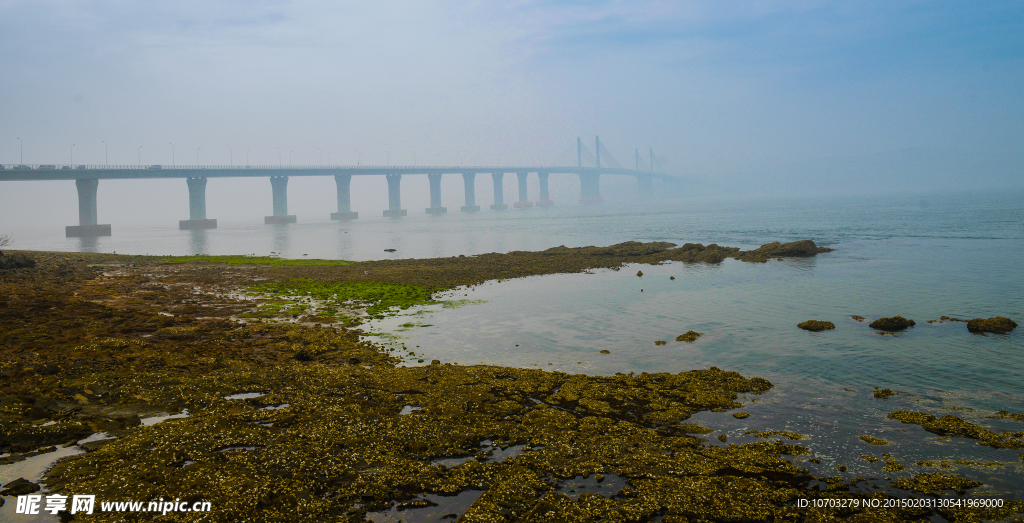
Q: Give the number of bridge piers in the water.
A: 12